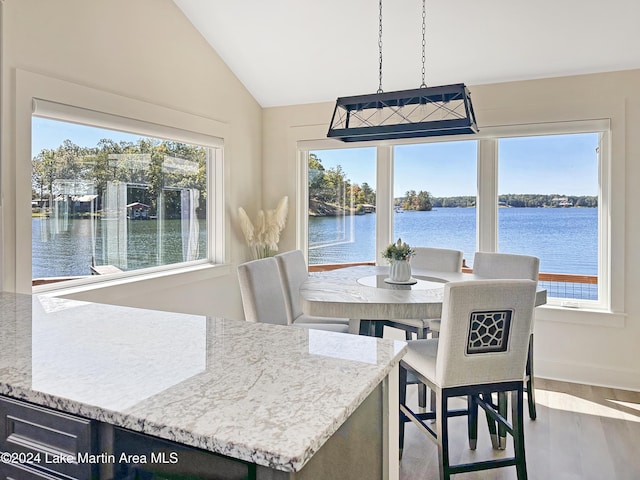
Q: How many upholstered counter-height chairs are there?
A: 5